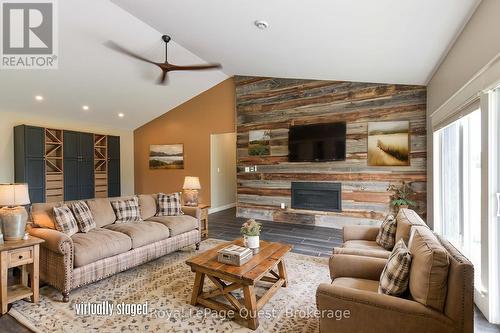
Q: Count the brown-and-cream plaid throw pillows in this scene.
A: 6